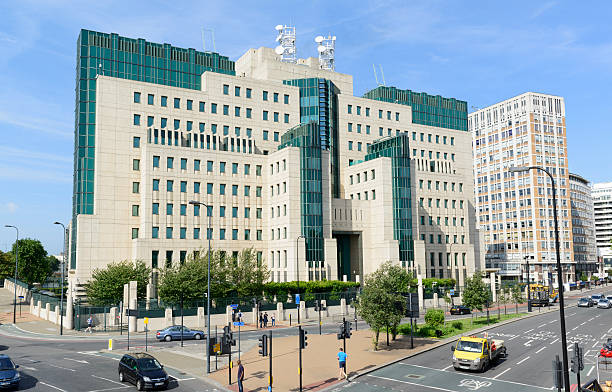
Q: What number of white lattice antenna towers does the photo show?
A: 2